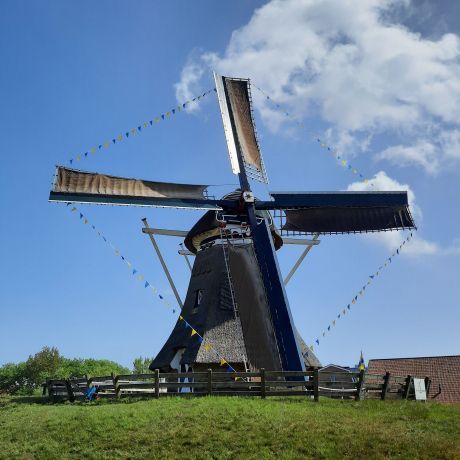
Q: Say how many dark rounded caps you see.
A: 1